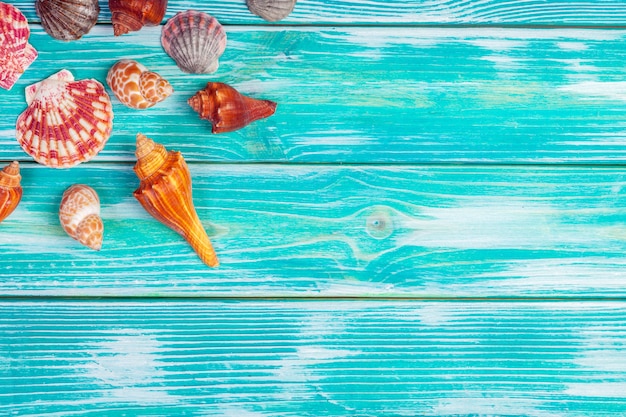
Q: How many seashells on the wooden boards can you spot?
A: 11